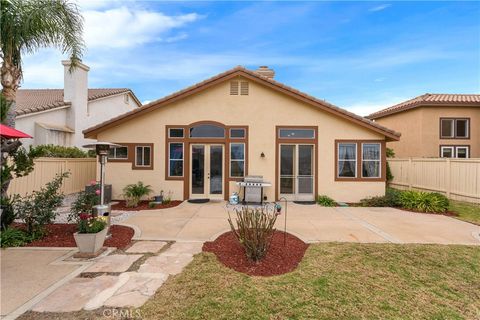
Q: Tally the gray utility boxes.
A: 1